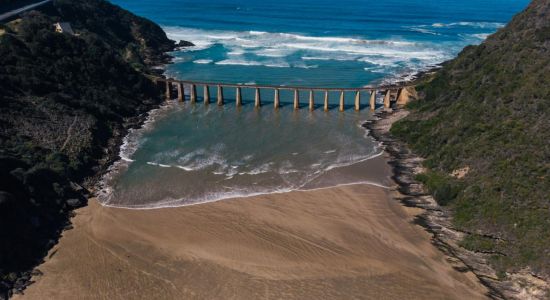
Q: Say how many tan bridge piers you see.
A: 15